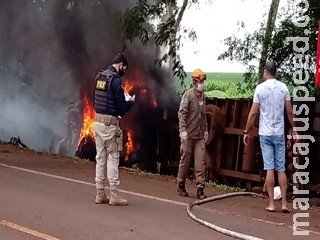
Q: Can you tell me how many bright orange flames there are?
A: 3